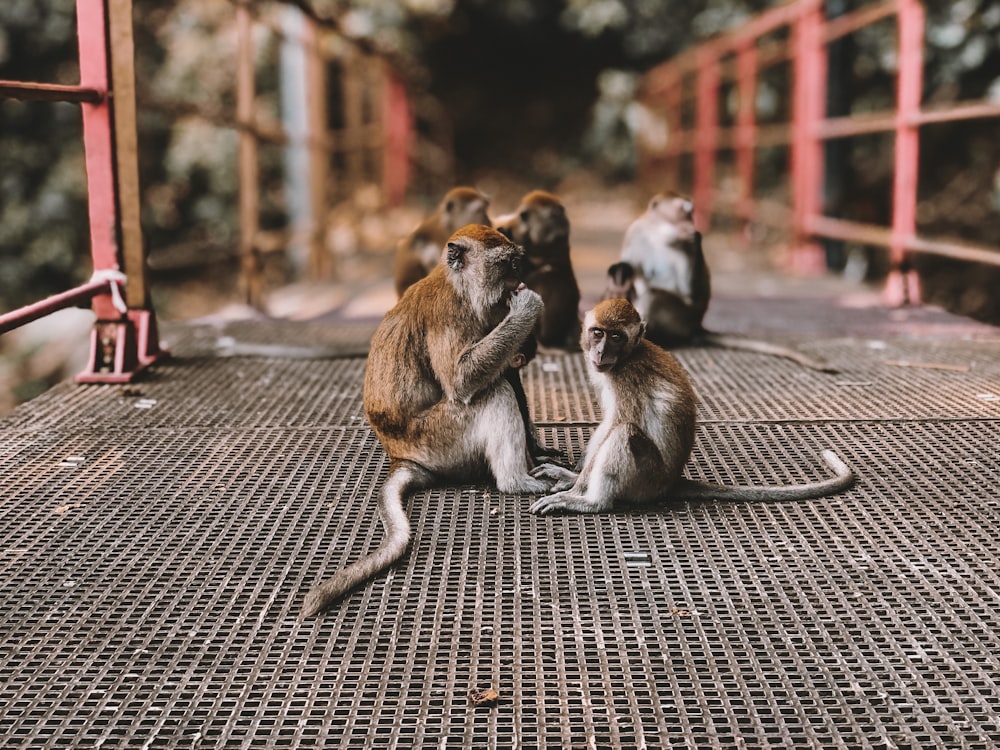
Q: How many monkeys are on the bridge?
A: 7